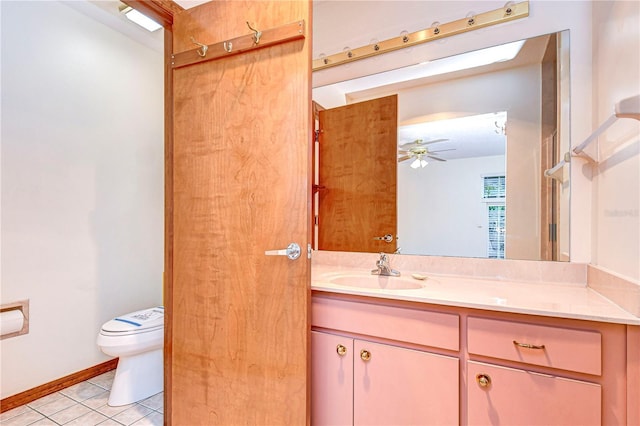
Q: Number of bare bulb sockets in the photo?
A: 7